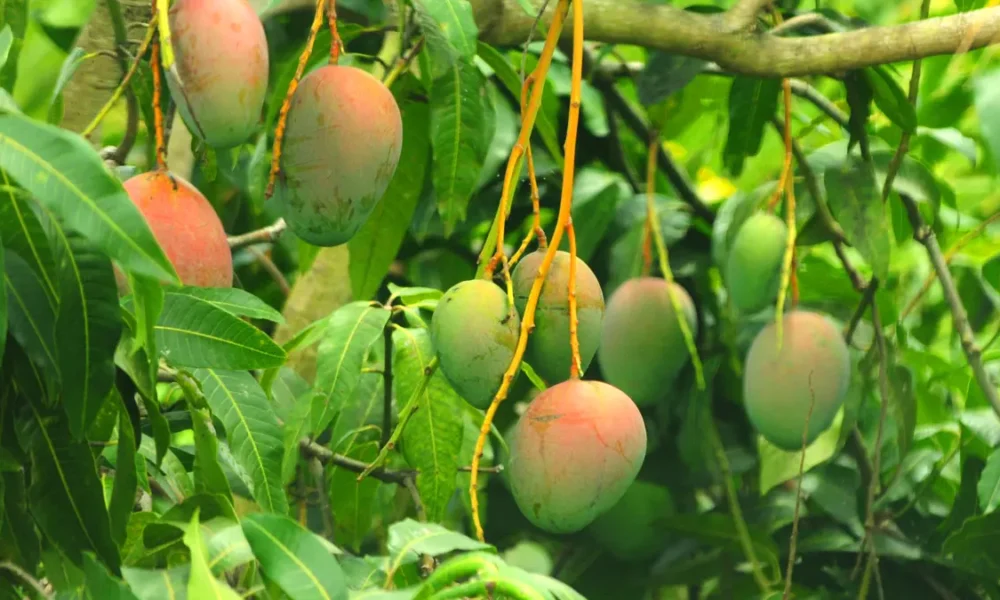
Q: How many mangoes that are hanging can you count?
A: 9